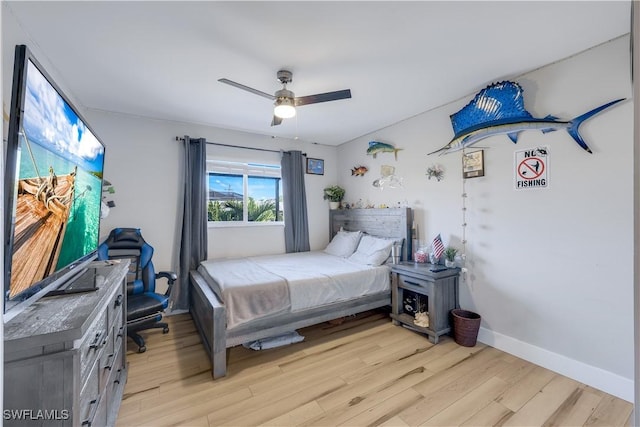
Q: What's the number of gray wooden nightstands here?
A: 1